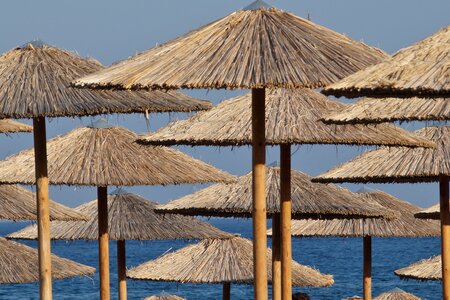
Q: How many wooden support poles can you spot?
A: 9